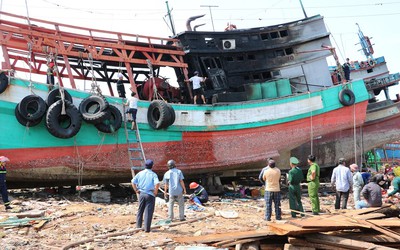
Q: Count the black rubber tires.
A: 10